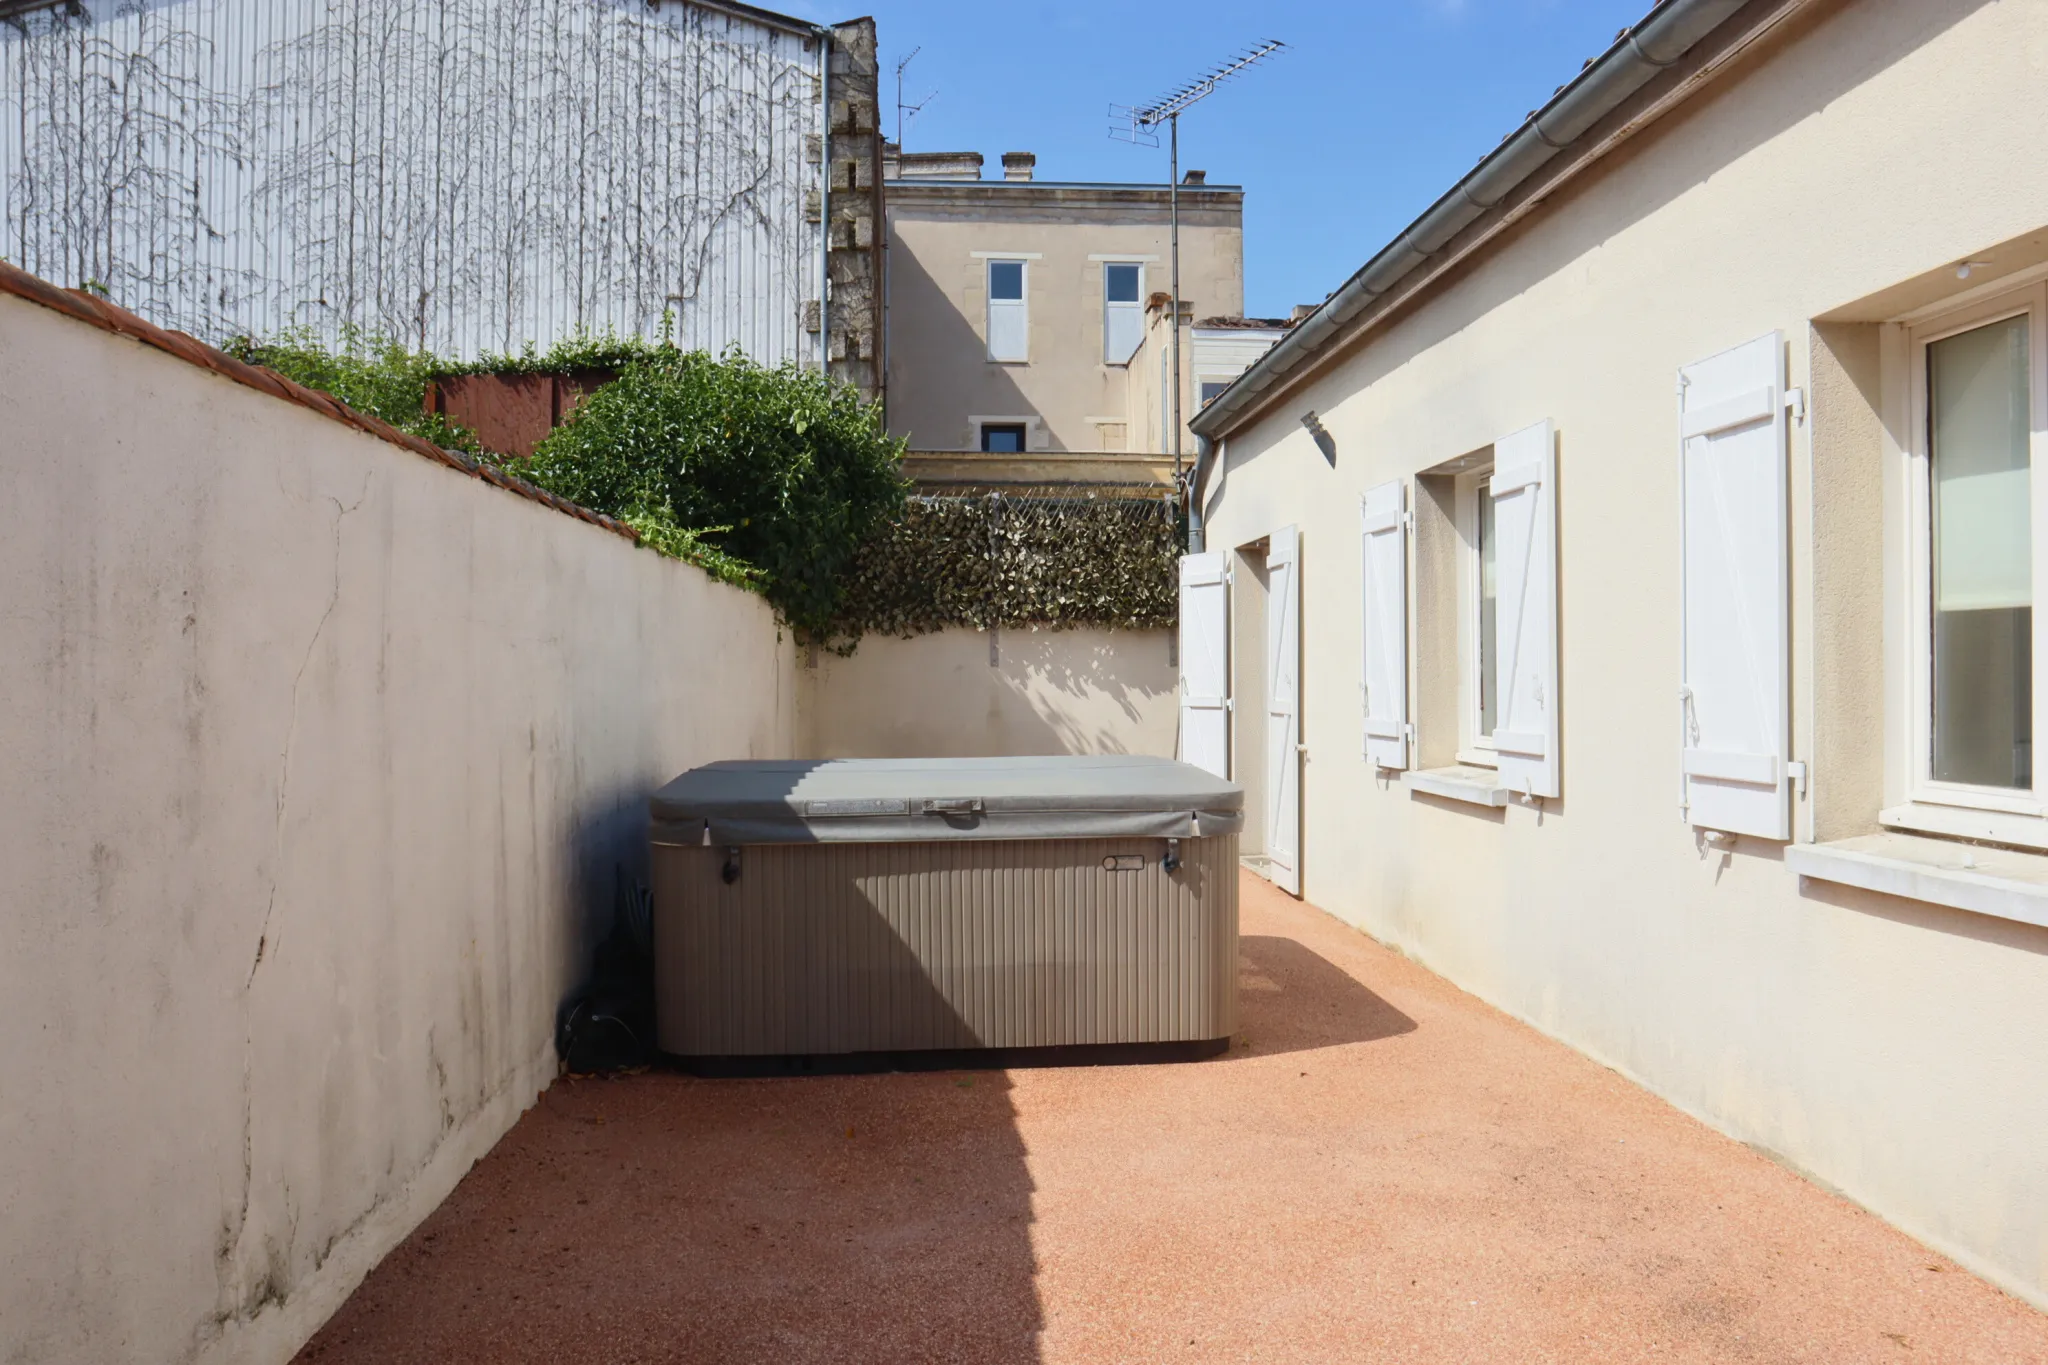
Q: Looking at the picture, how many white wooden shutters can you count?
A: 5